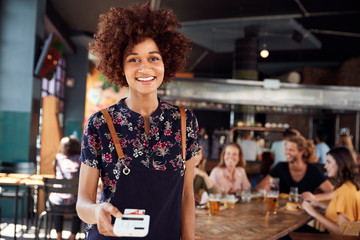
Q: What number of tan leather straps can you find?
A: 2